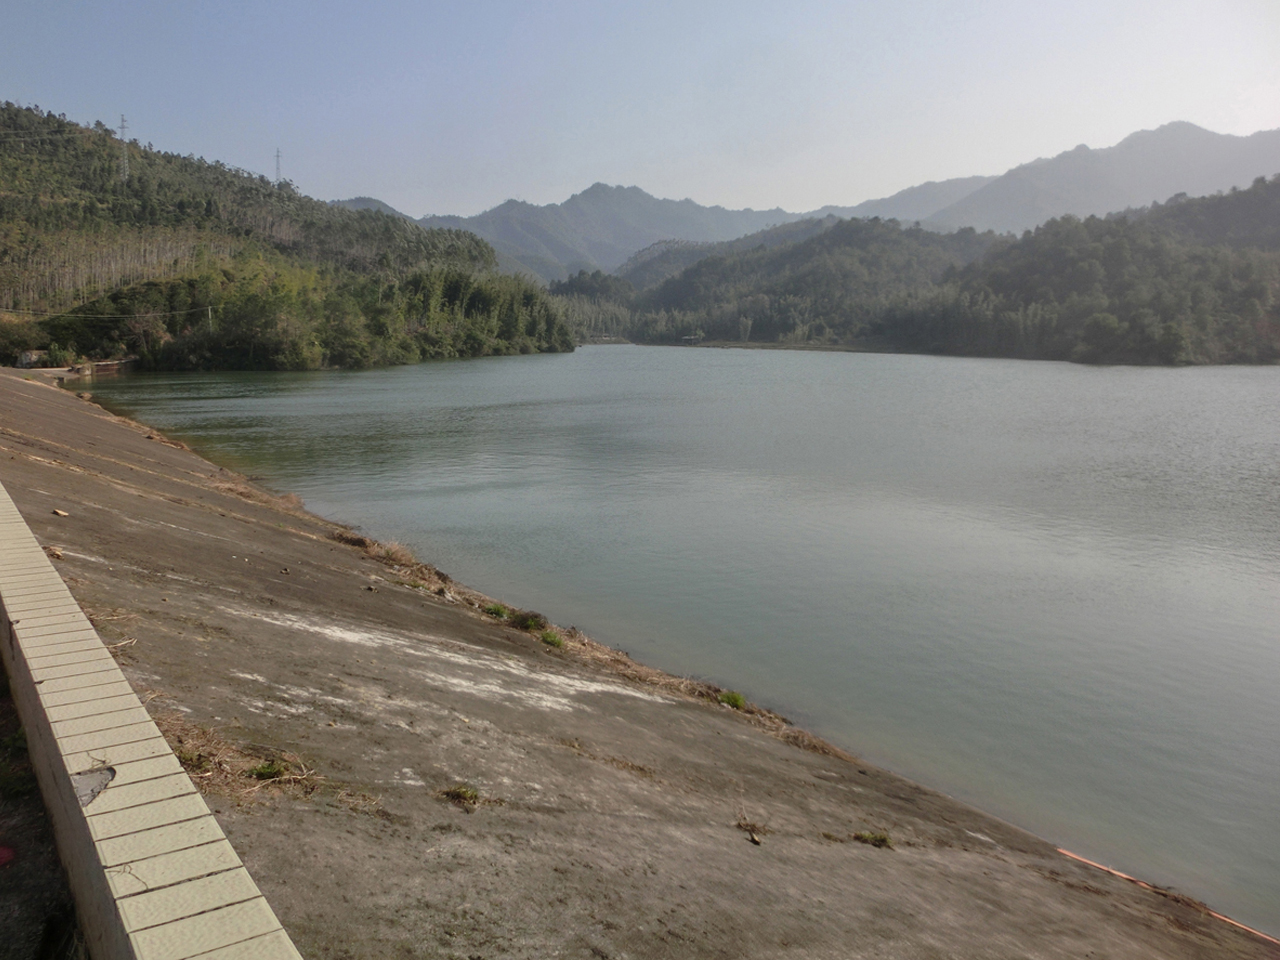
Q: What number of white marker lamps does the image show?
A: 0